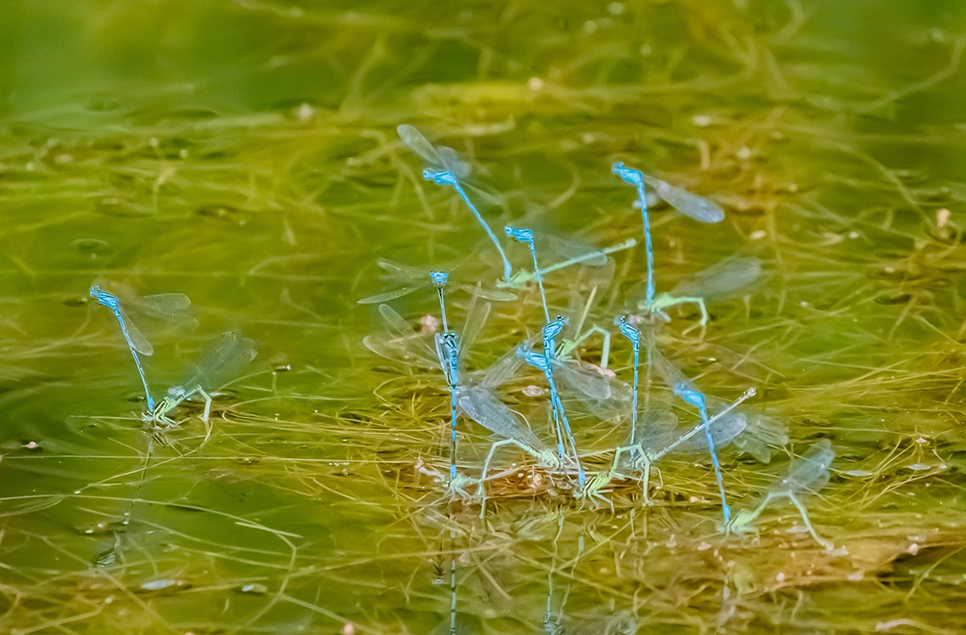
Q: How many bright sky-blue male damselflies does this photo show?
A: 10